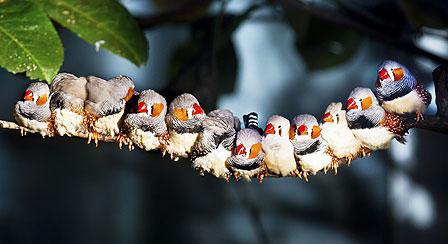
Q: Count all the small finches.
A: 12